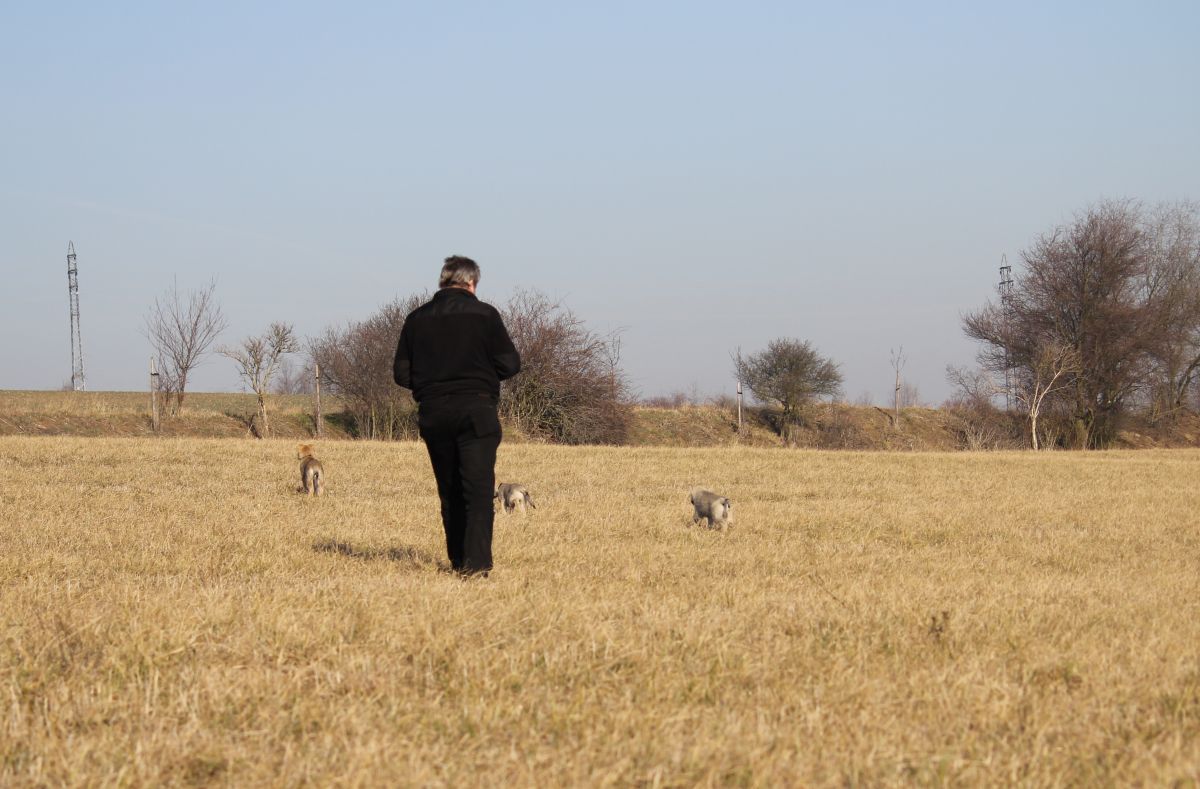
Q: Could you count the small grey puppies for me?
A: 2